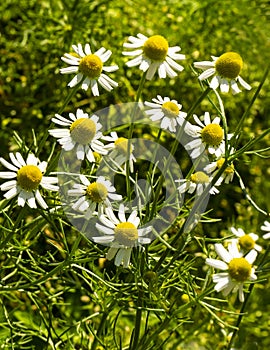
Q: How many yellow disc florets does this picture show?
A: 14